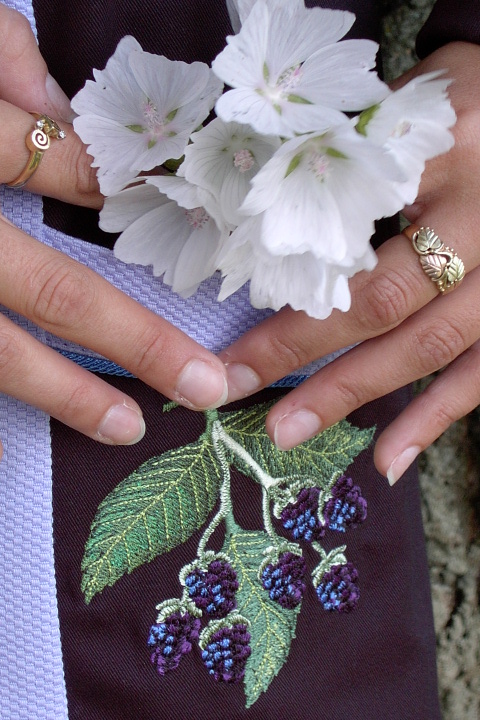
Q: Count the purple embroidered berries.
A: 7